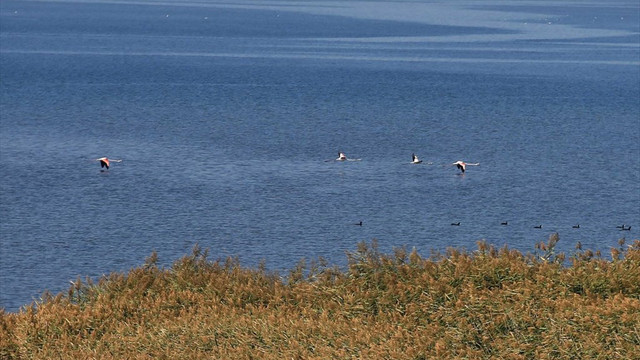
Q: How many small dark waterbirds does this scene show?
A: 7